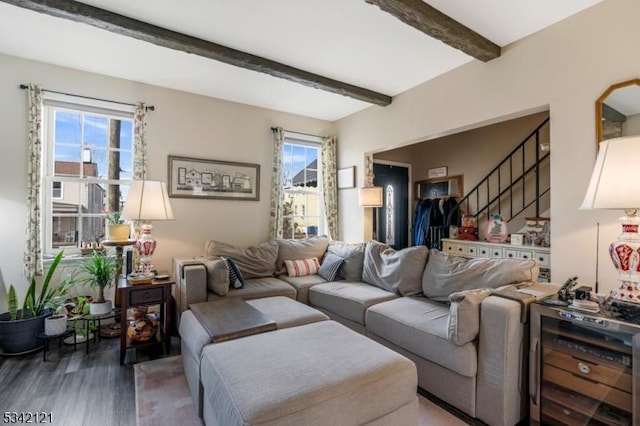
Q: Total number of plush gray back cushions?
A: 5